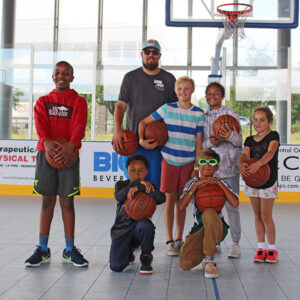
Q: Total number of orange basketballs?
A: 7